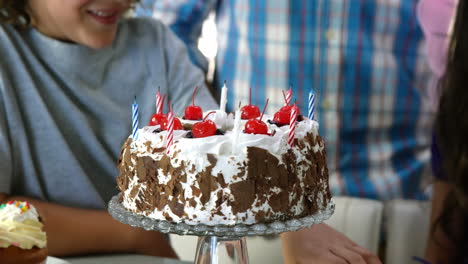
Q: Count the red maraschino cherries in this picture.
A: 8